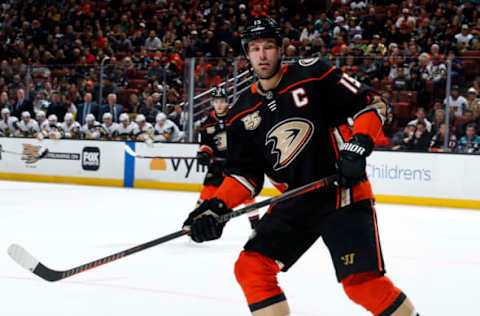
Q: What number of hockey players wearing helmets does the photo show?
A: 12